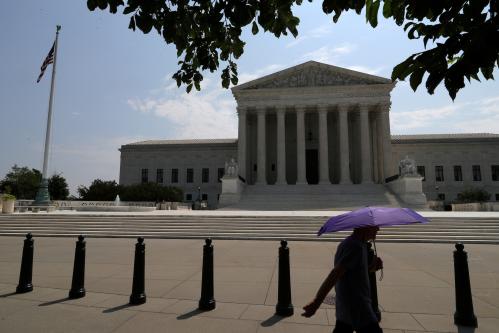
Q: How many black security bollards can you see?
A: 7